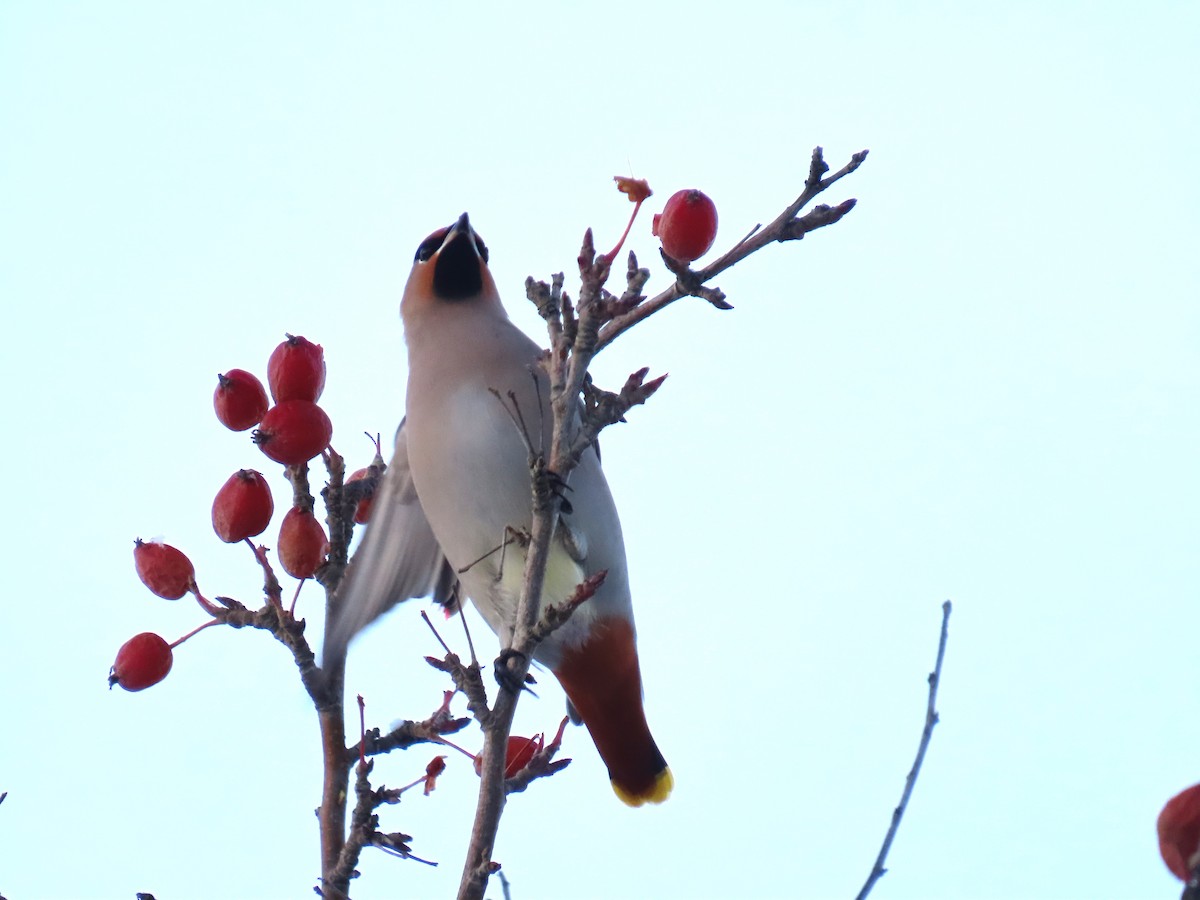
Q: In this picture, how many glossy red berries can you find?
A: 11